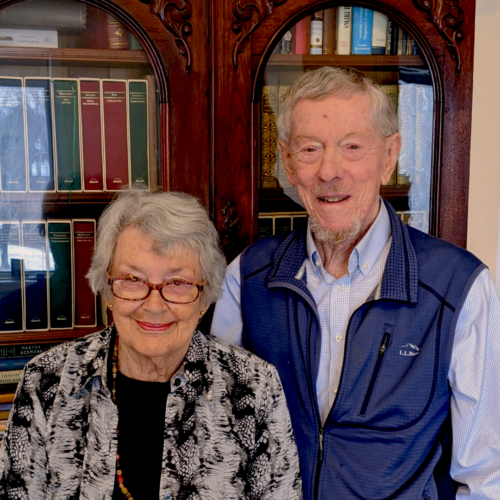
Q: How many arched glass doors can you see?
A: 2